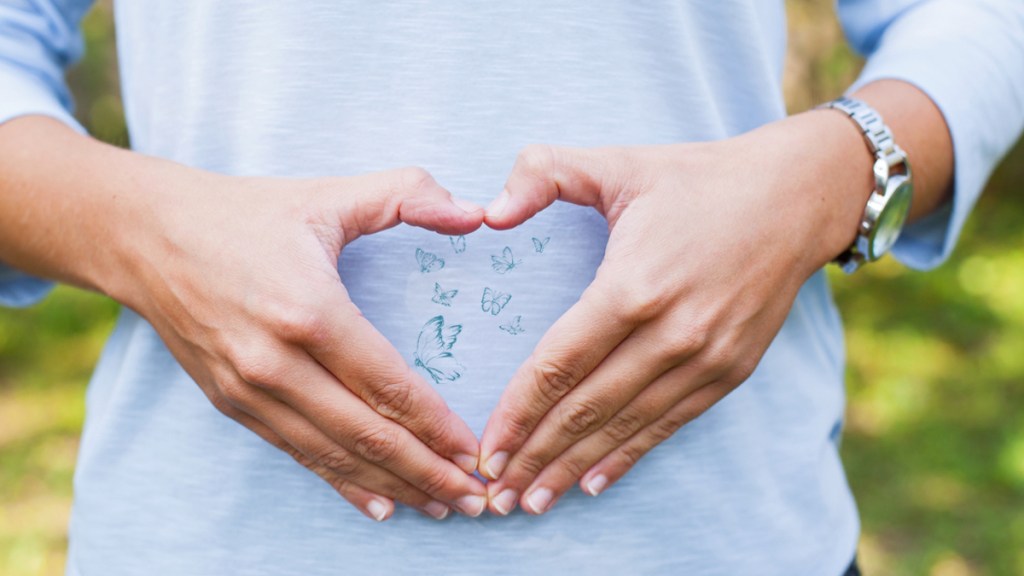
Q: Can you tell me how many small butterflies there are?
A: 7